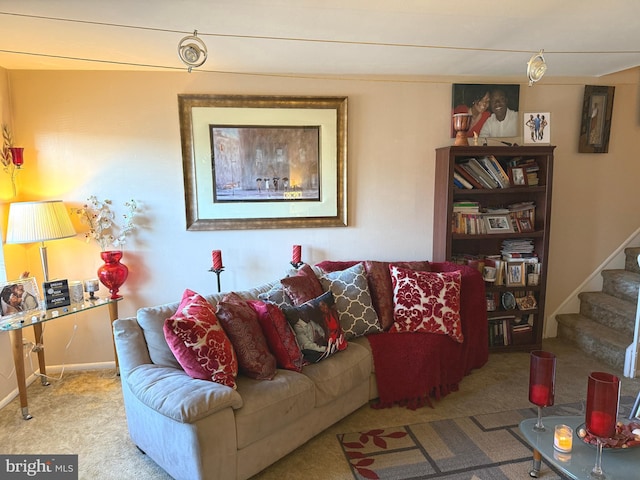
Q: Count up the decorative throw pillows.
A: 9